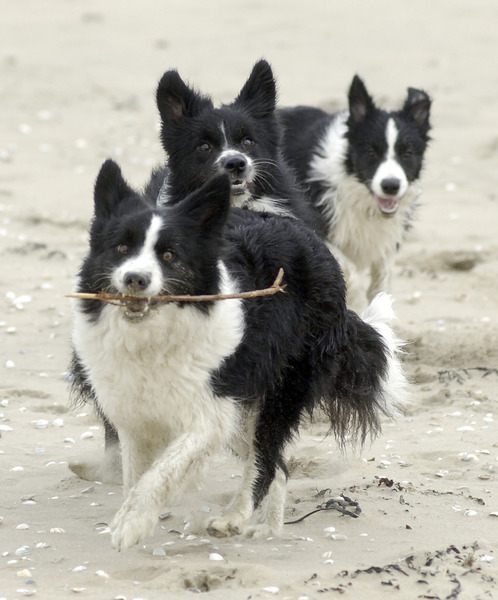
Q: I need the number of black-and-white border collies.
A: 3